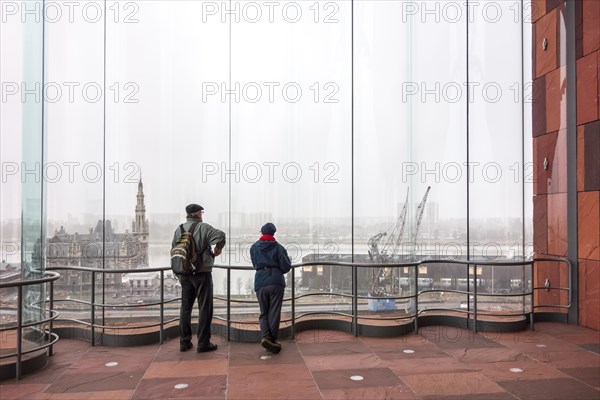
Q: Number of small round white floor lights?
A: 7